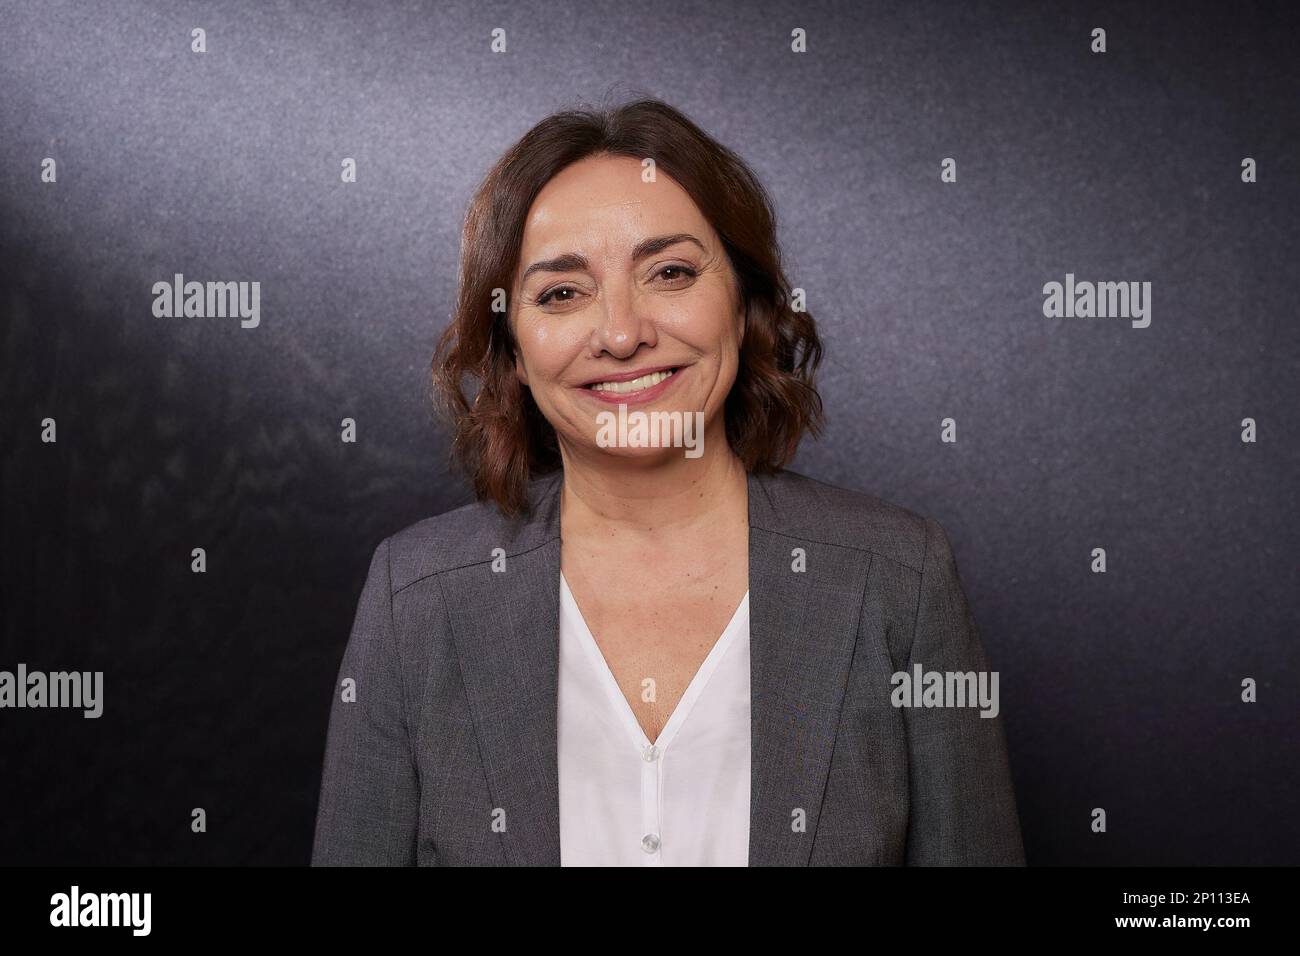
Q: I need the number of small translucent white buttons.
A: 2